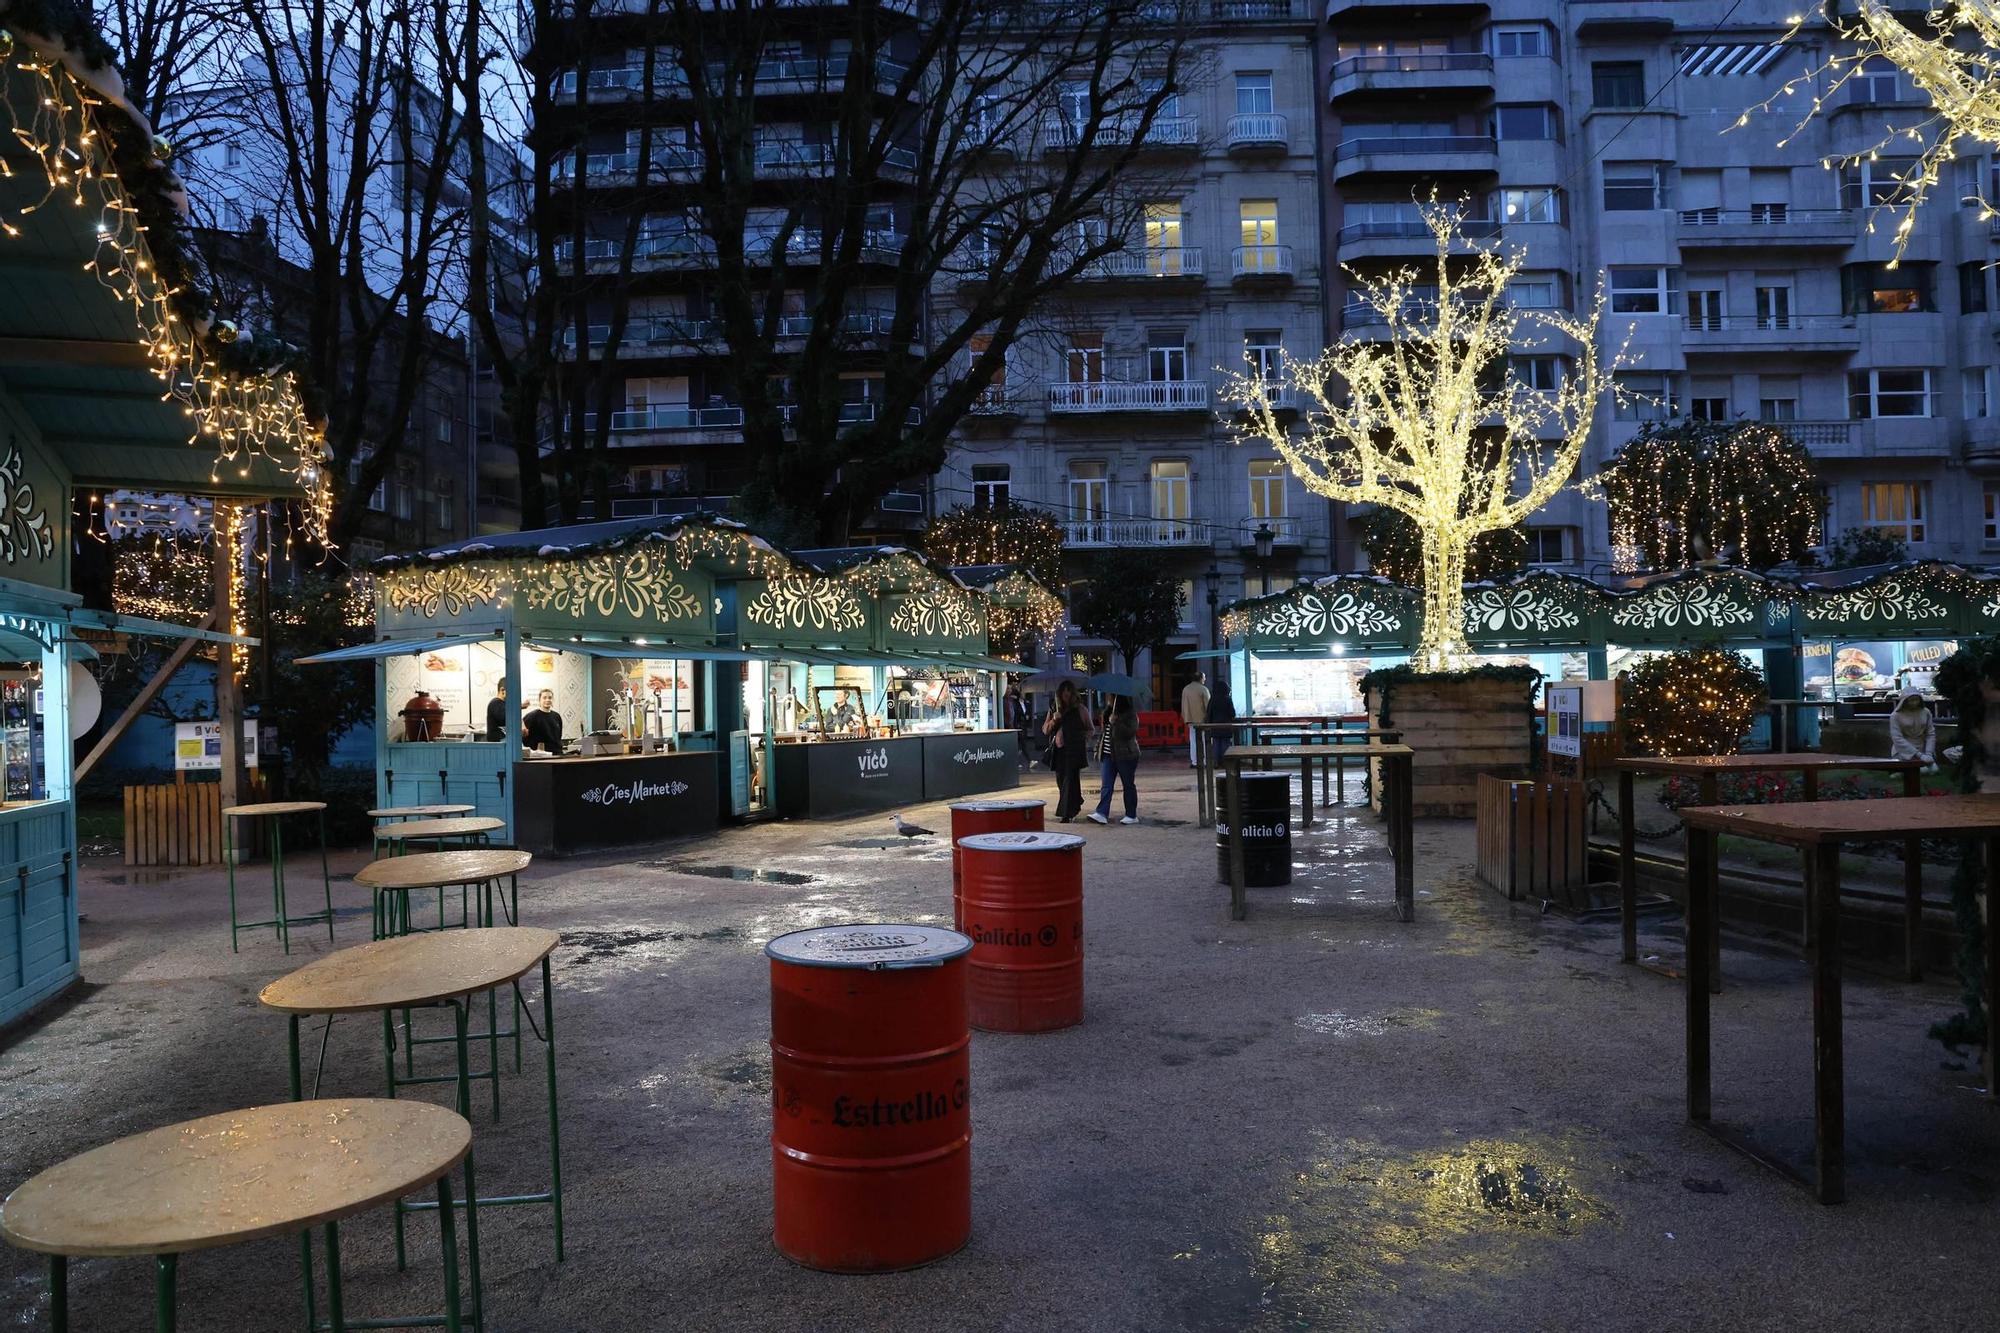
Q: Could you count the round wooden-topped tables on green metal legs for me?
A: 6